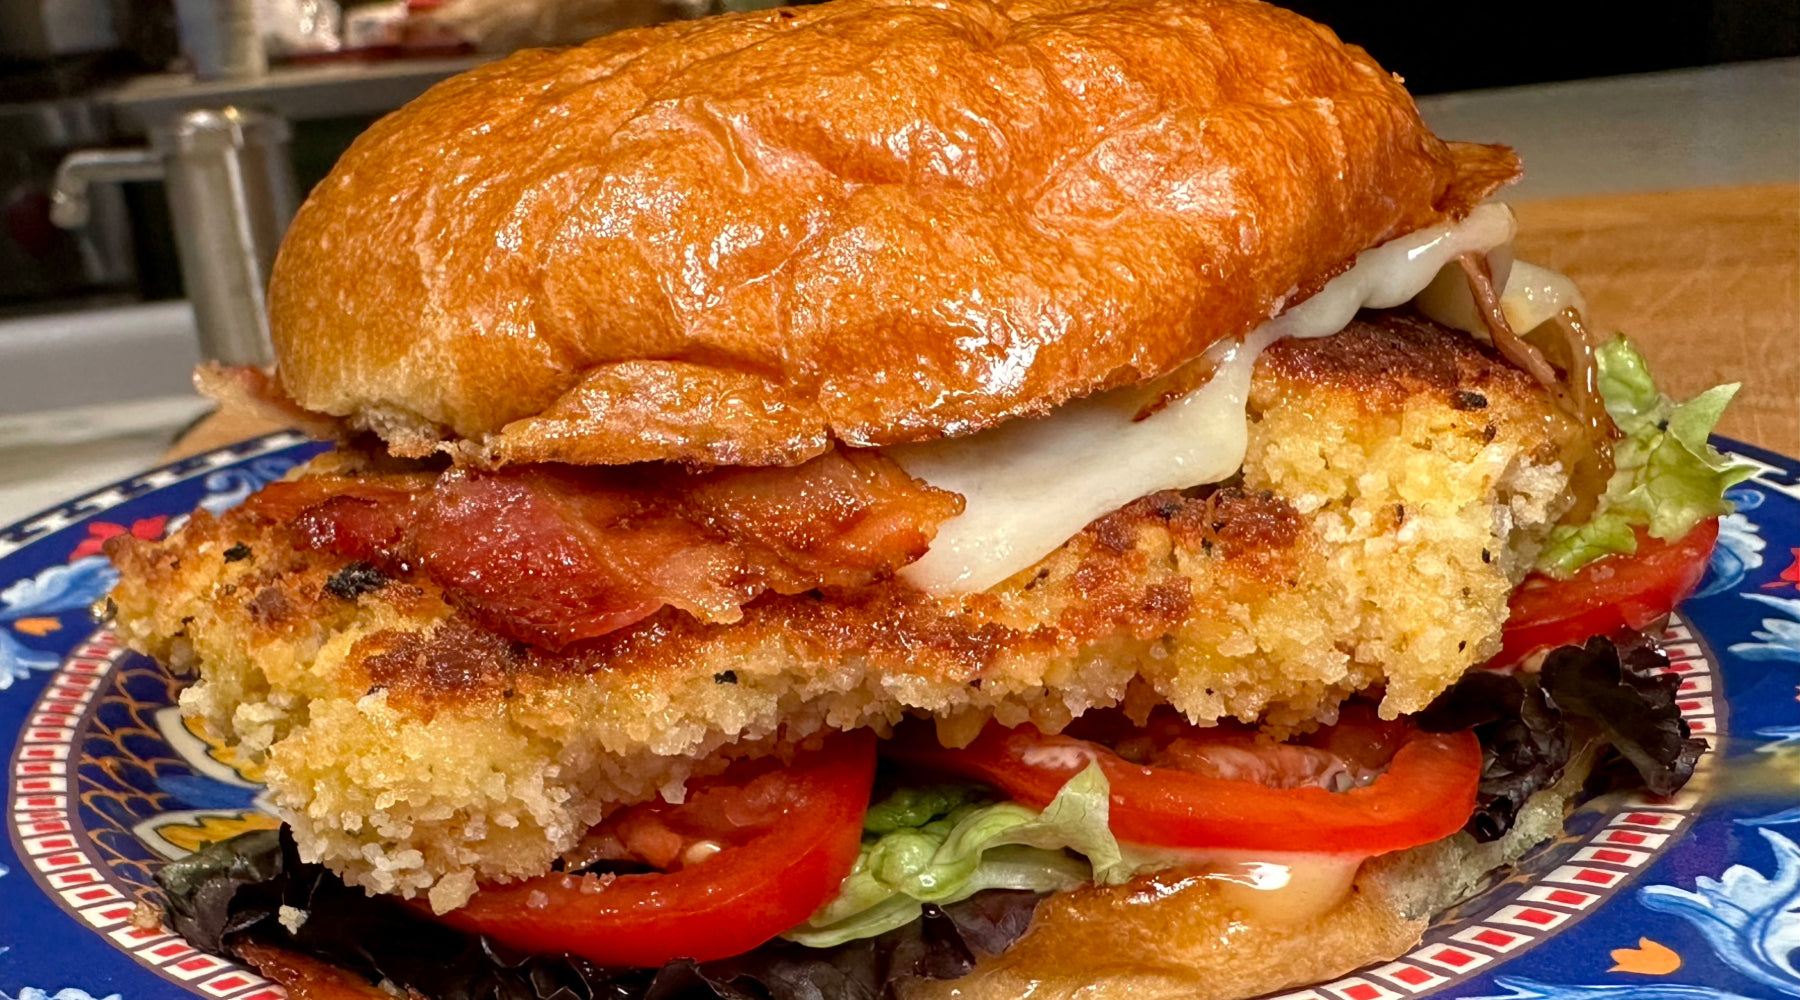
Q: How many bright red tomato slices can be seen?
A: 3